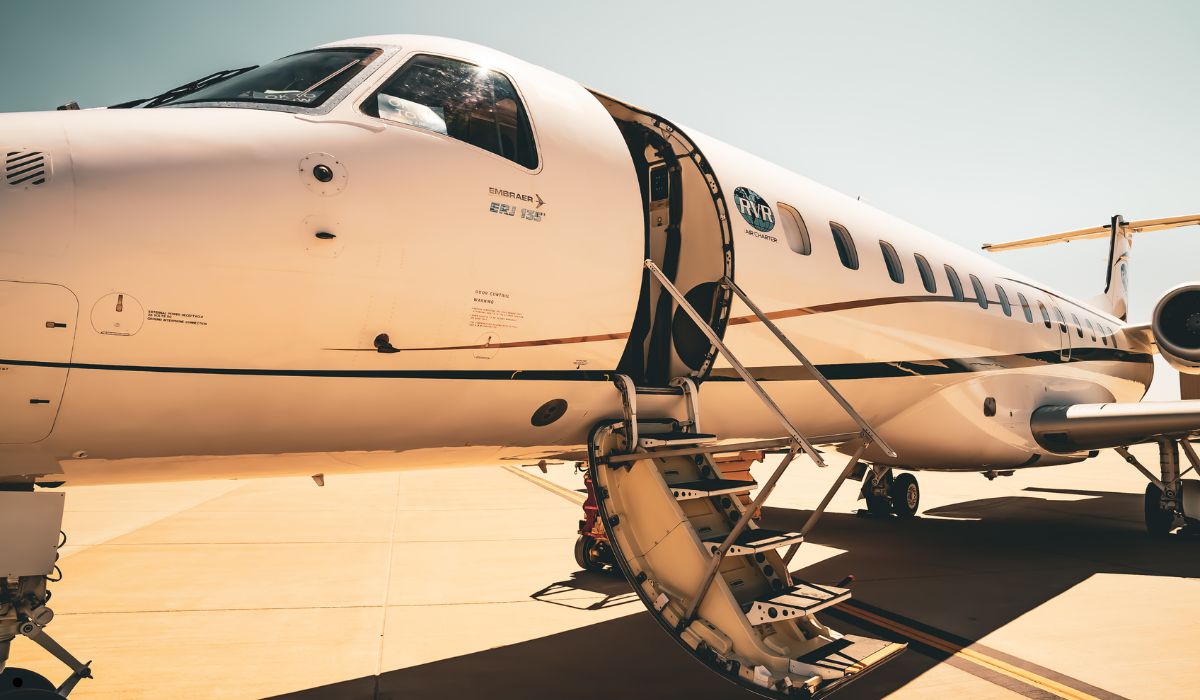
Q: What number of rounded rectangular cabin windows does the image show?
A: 14